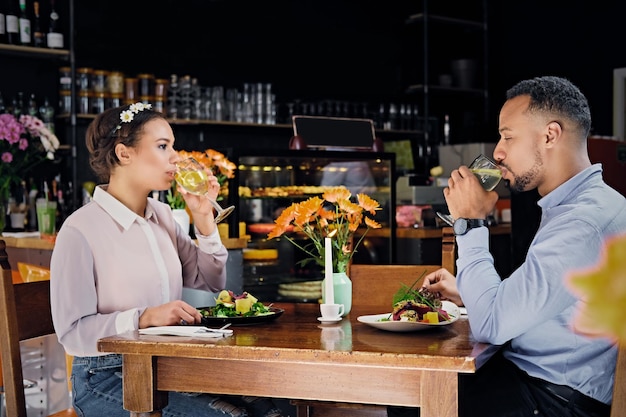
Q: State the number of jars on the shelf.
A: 14